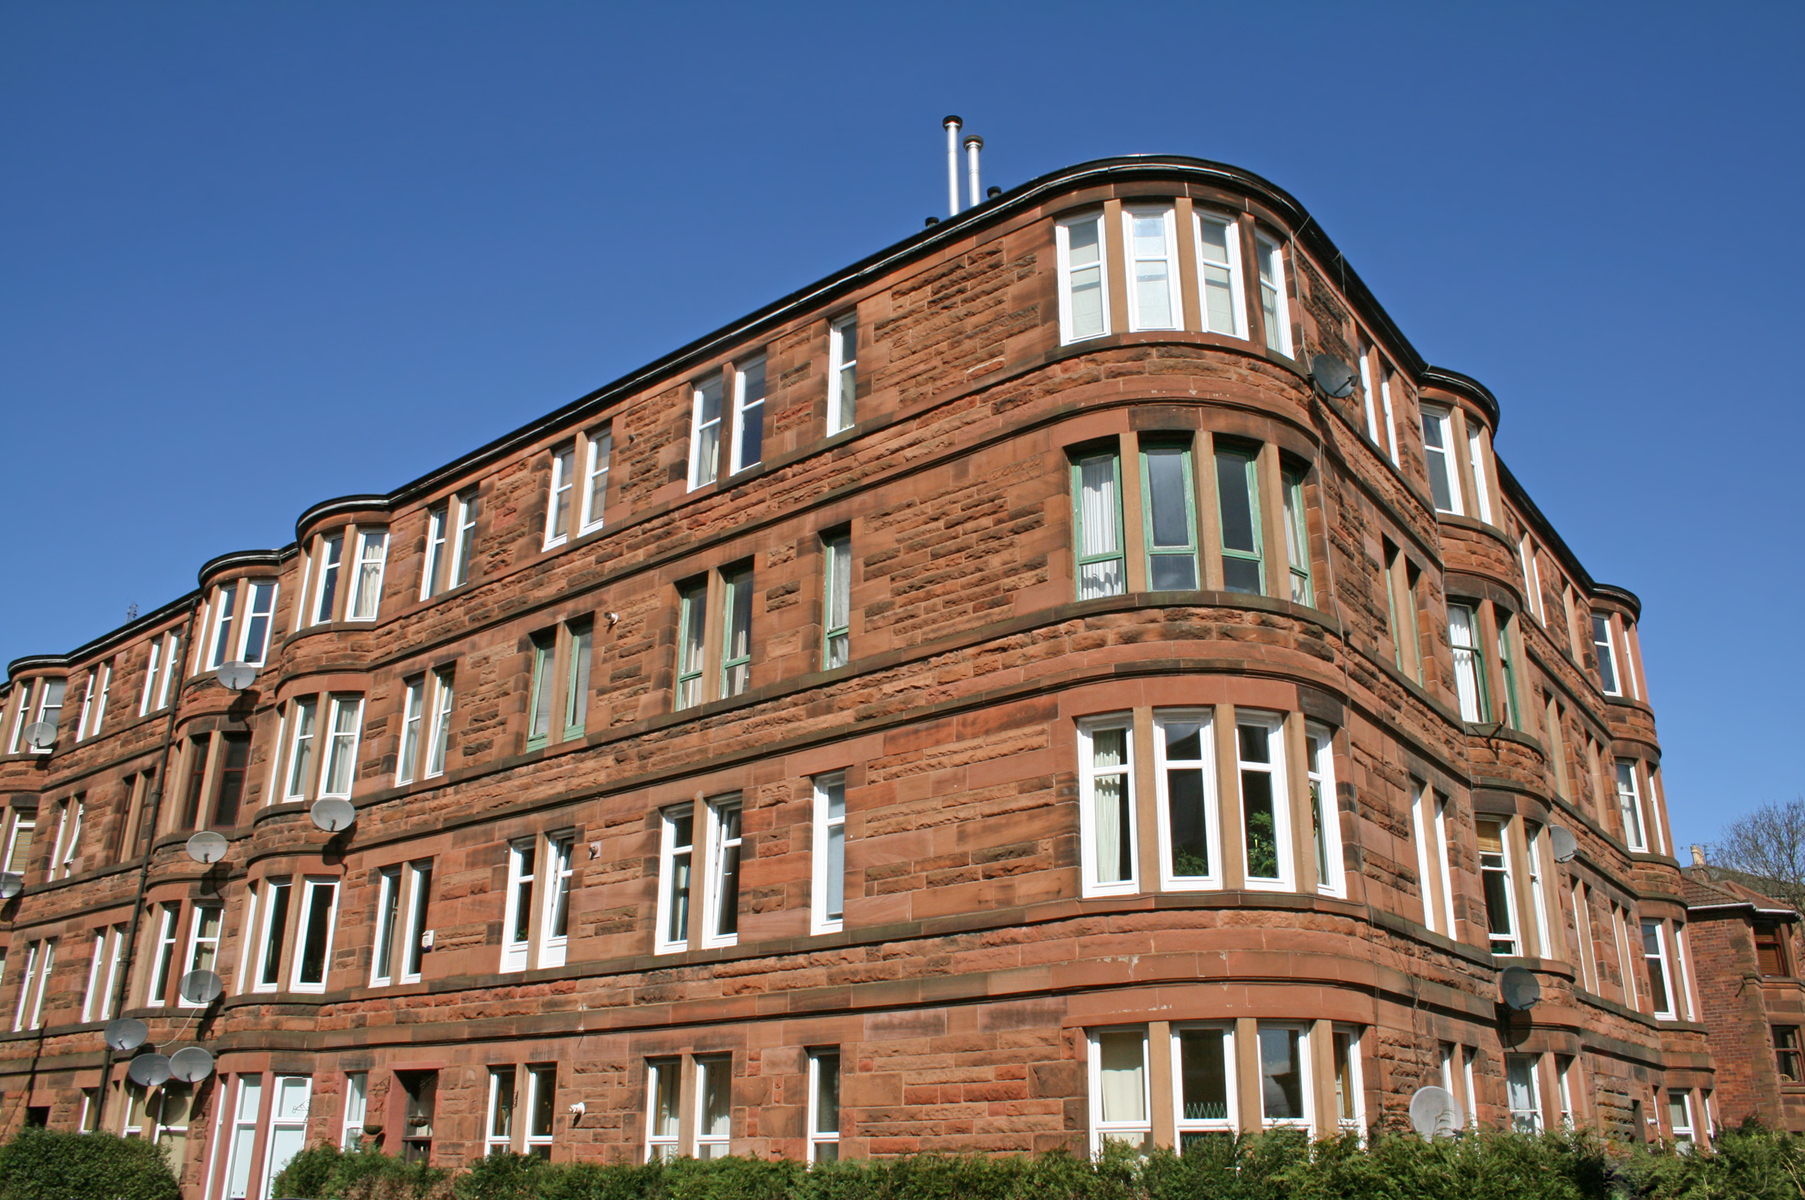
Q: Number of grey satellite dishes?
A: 13